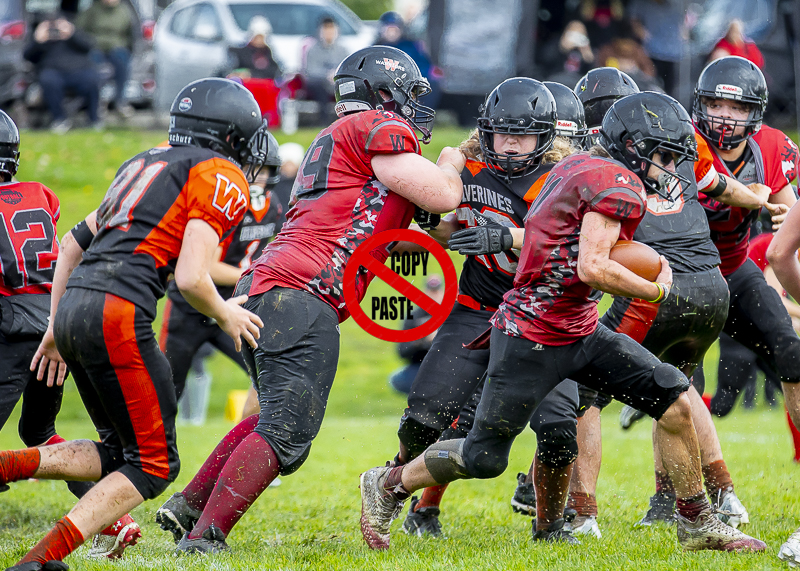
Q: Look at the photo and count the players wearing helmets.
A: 9